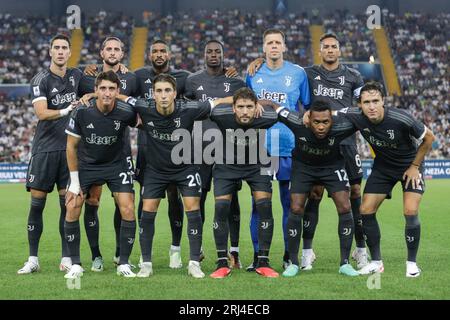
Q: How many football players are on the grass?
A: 11